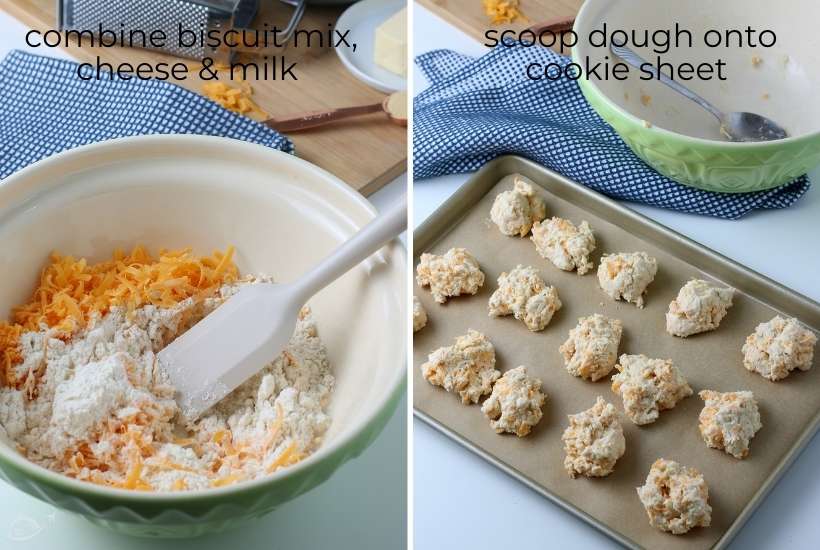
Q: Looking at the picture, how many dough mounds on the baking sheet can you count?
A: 15